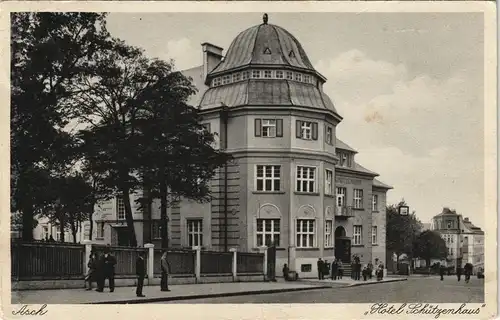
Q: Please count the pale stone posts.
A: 5